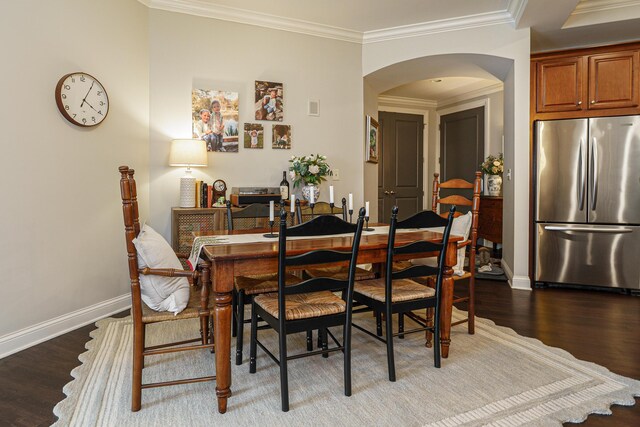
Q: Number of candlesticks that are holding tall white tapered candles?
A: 6